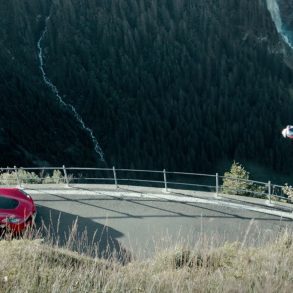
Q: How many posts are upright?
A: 6